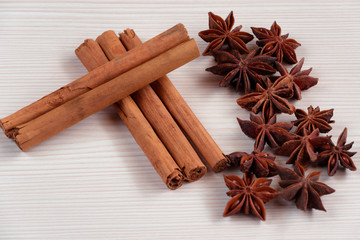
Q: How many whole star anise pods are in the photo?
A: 12